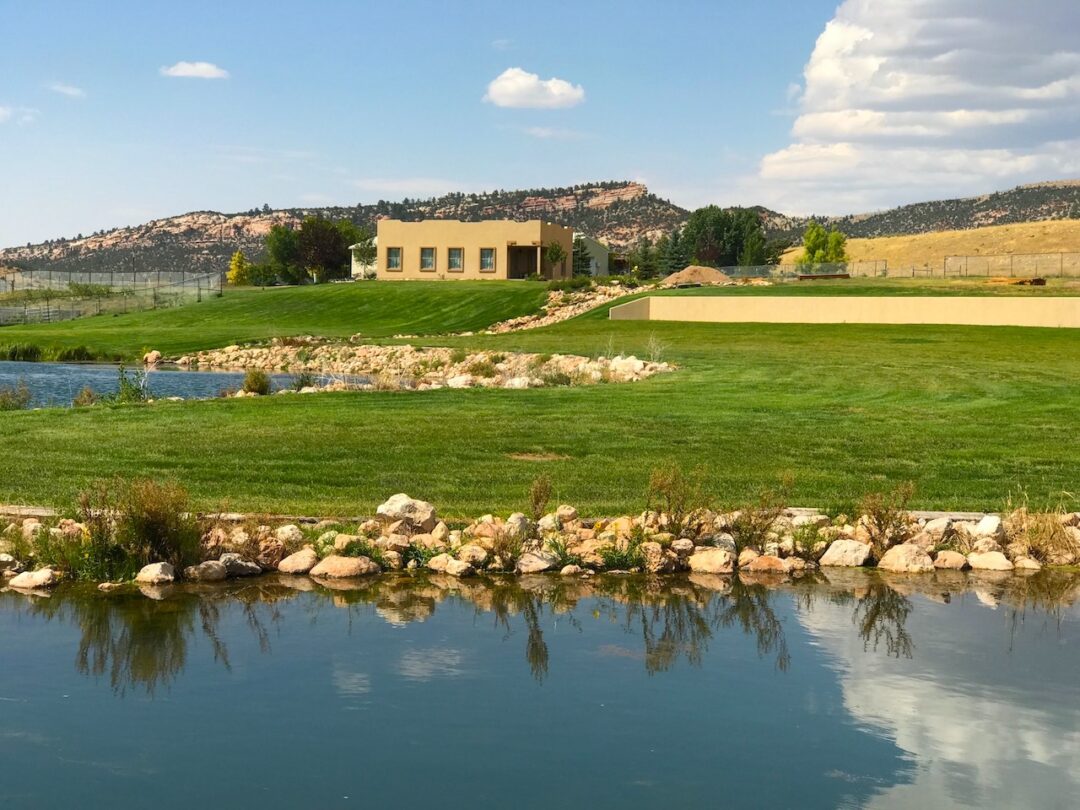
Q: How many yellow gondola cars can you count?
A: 0